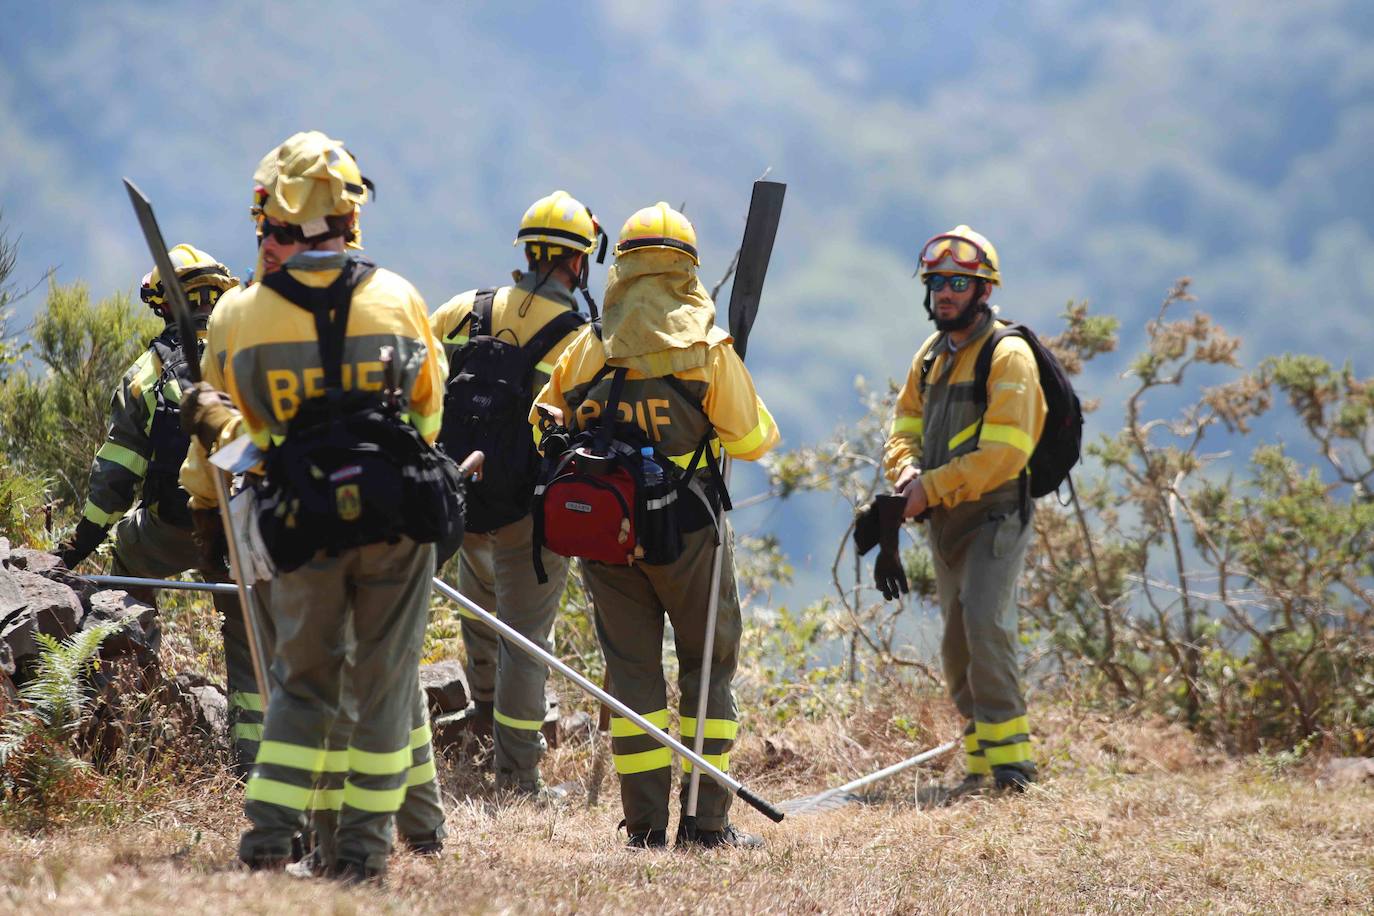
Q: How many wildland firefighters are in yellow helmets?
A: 5